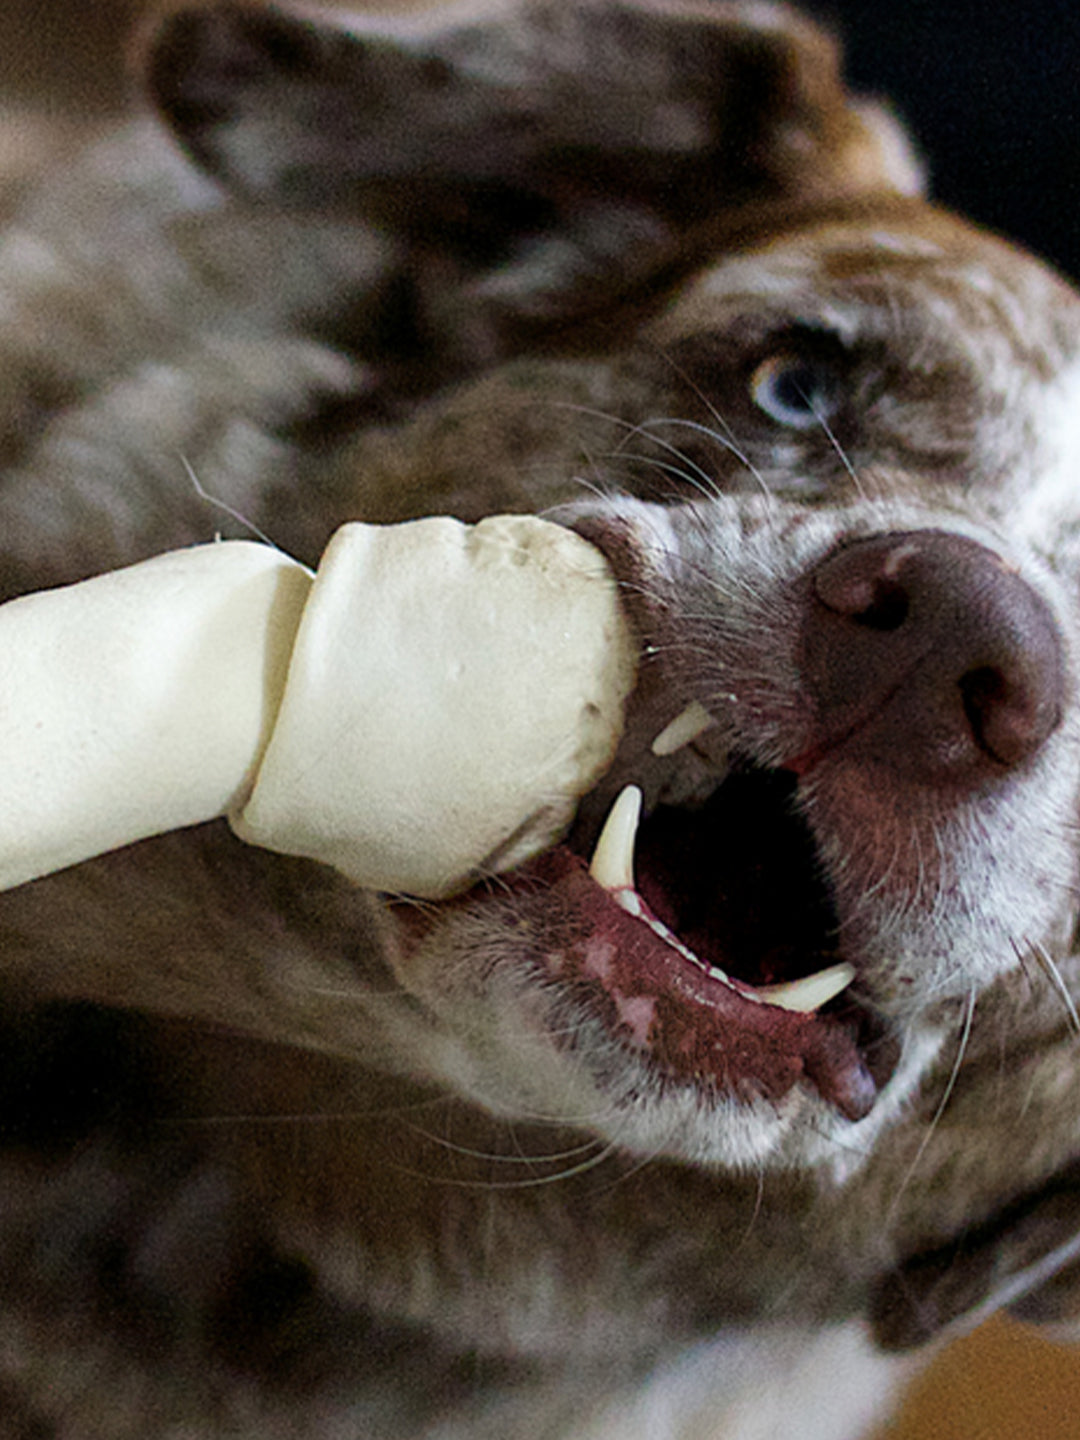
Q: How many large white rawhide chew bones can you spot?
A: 1